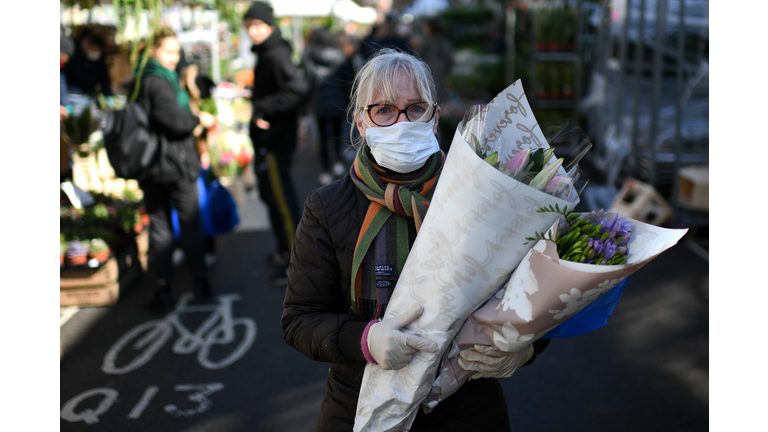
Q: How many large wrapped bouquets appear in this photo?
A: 2